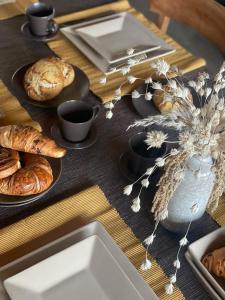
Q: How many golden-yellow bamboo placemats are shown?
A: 5